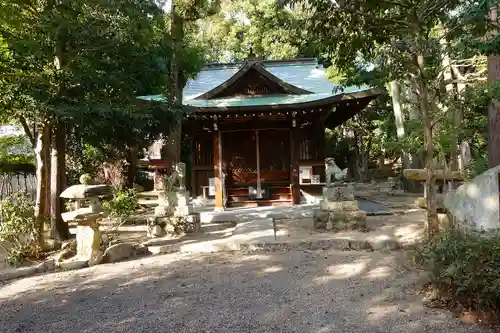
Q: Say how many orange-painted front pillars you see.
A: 2